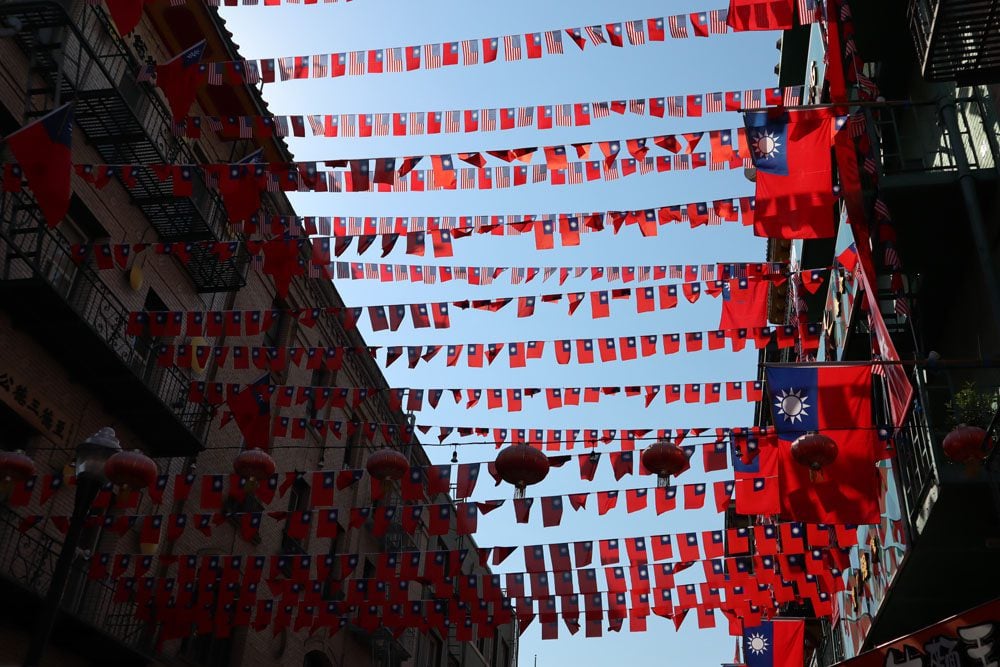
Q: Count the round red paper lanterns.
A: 8